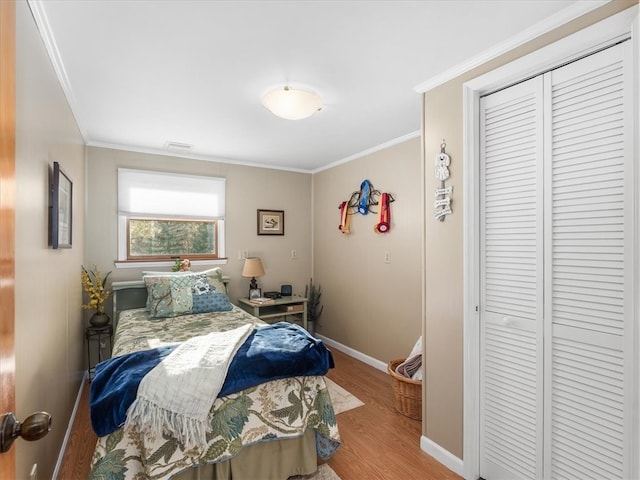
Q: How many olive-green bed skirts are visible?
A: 1